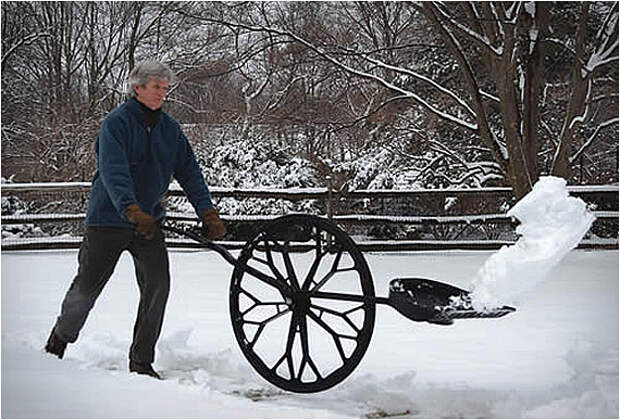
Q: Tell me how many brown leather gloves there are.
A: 2